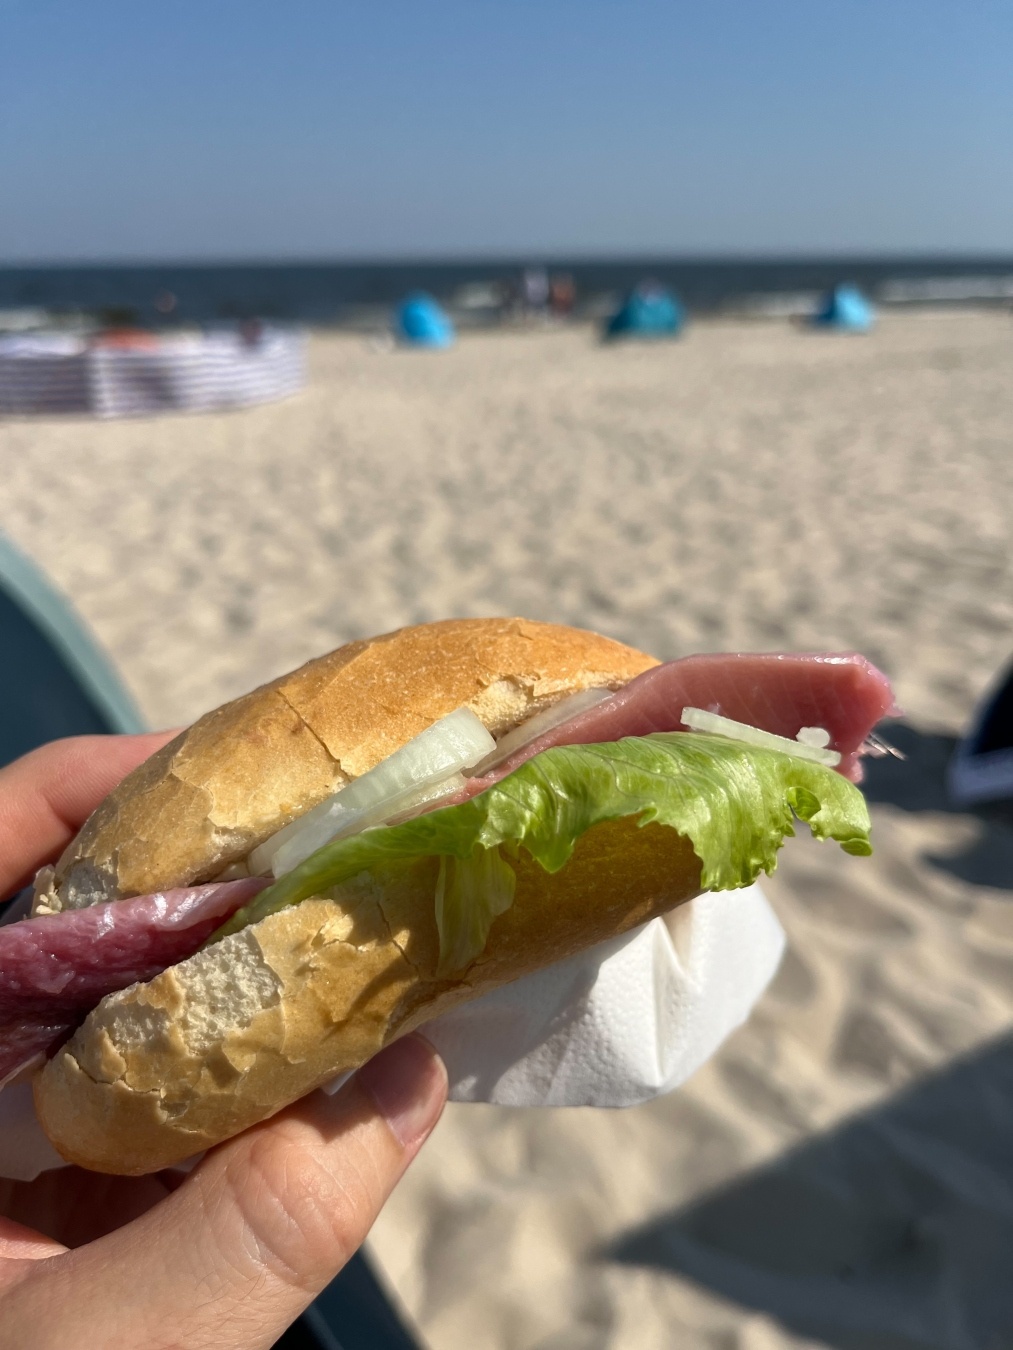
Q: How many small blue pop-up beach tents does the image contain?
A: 3